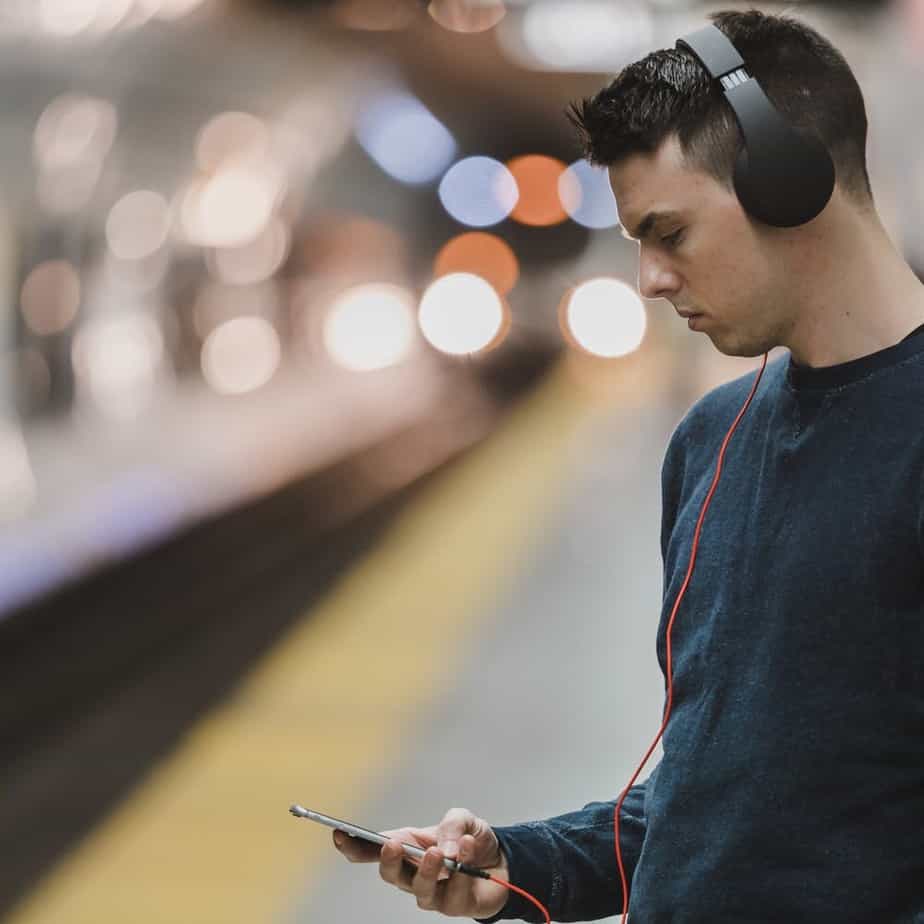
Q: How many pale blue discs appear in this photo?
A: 3